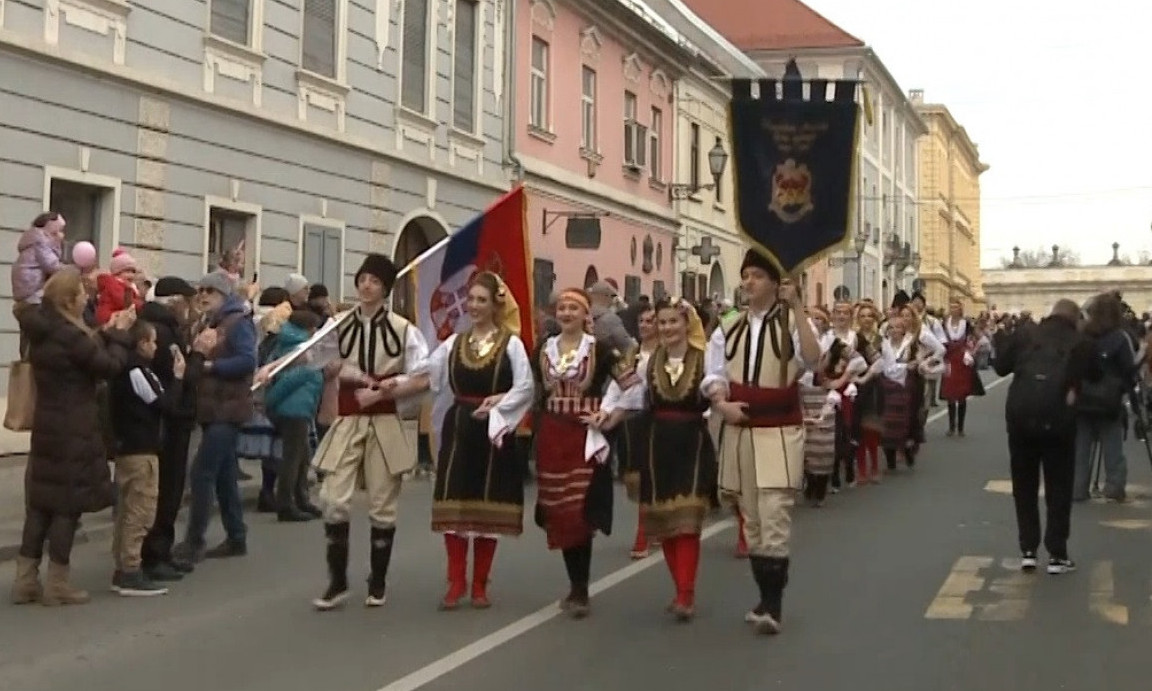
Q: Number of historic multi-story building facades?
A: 5